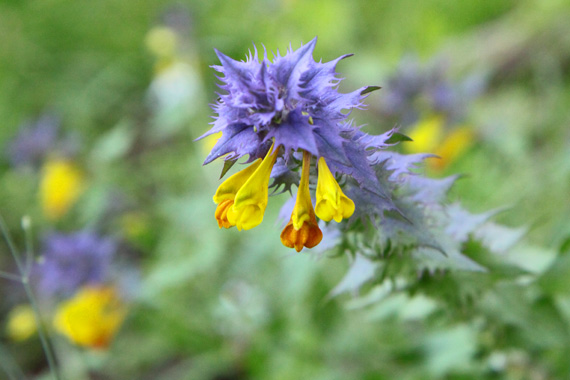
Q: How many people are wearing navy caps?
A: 0